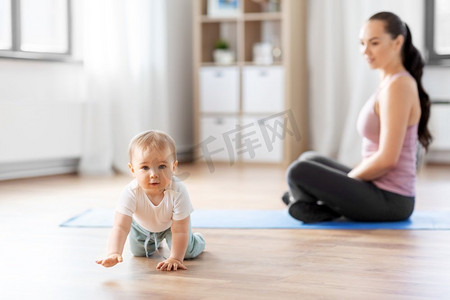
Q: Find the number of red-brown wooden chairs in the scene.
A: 0